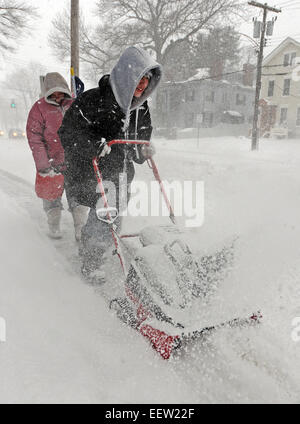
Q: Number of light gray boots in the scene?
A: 2